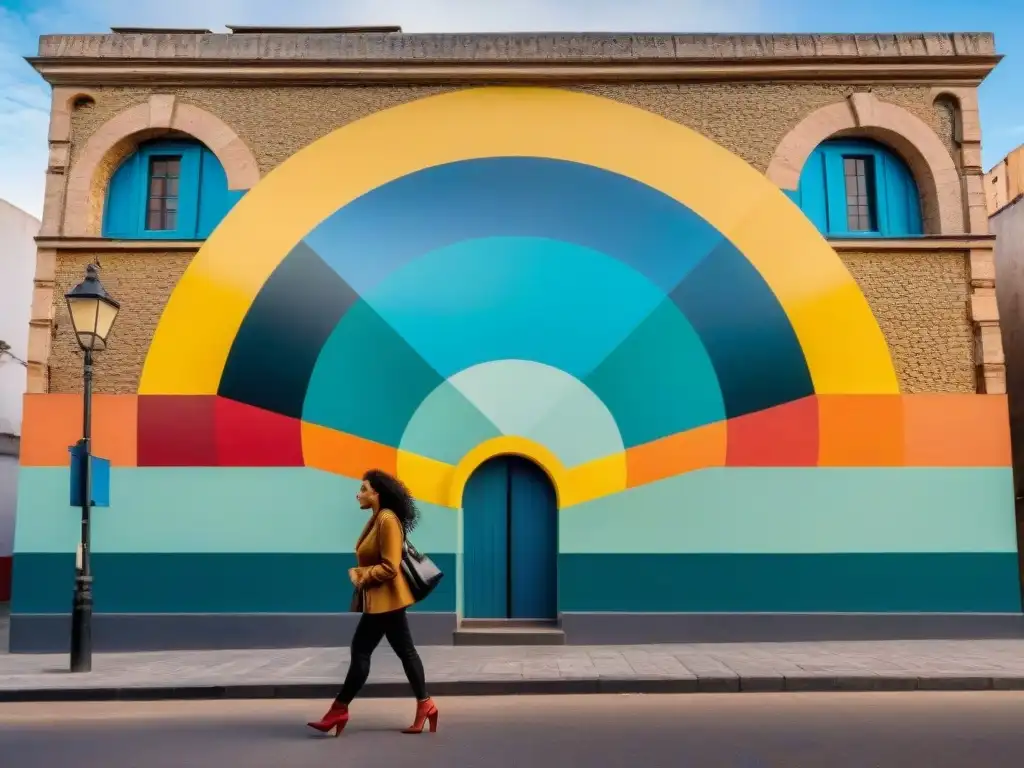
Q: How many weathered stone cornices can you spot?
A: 1